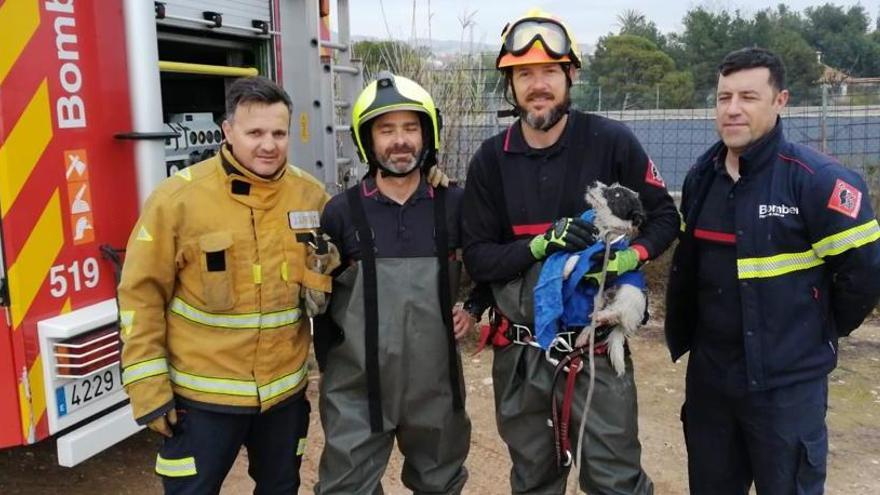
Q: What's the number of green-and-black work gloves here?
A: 2